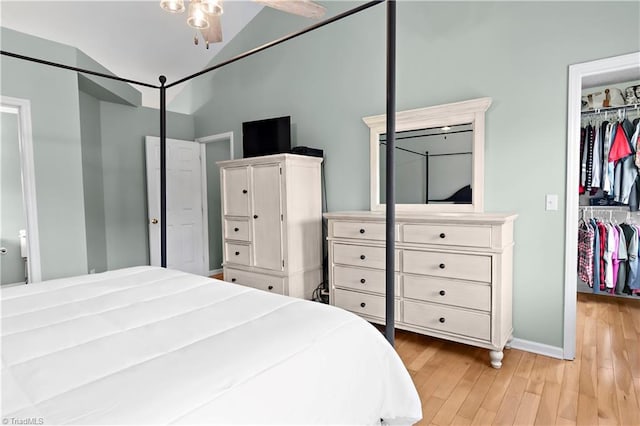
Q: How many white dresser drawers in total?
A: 8